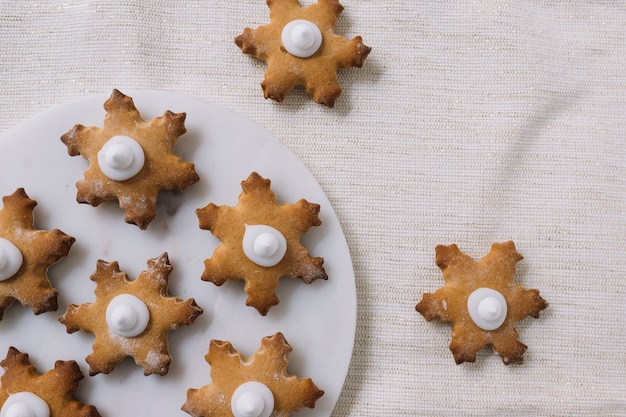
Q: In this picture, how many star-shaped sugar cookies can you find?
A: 8